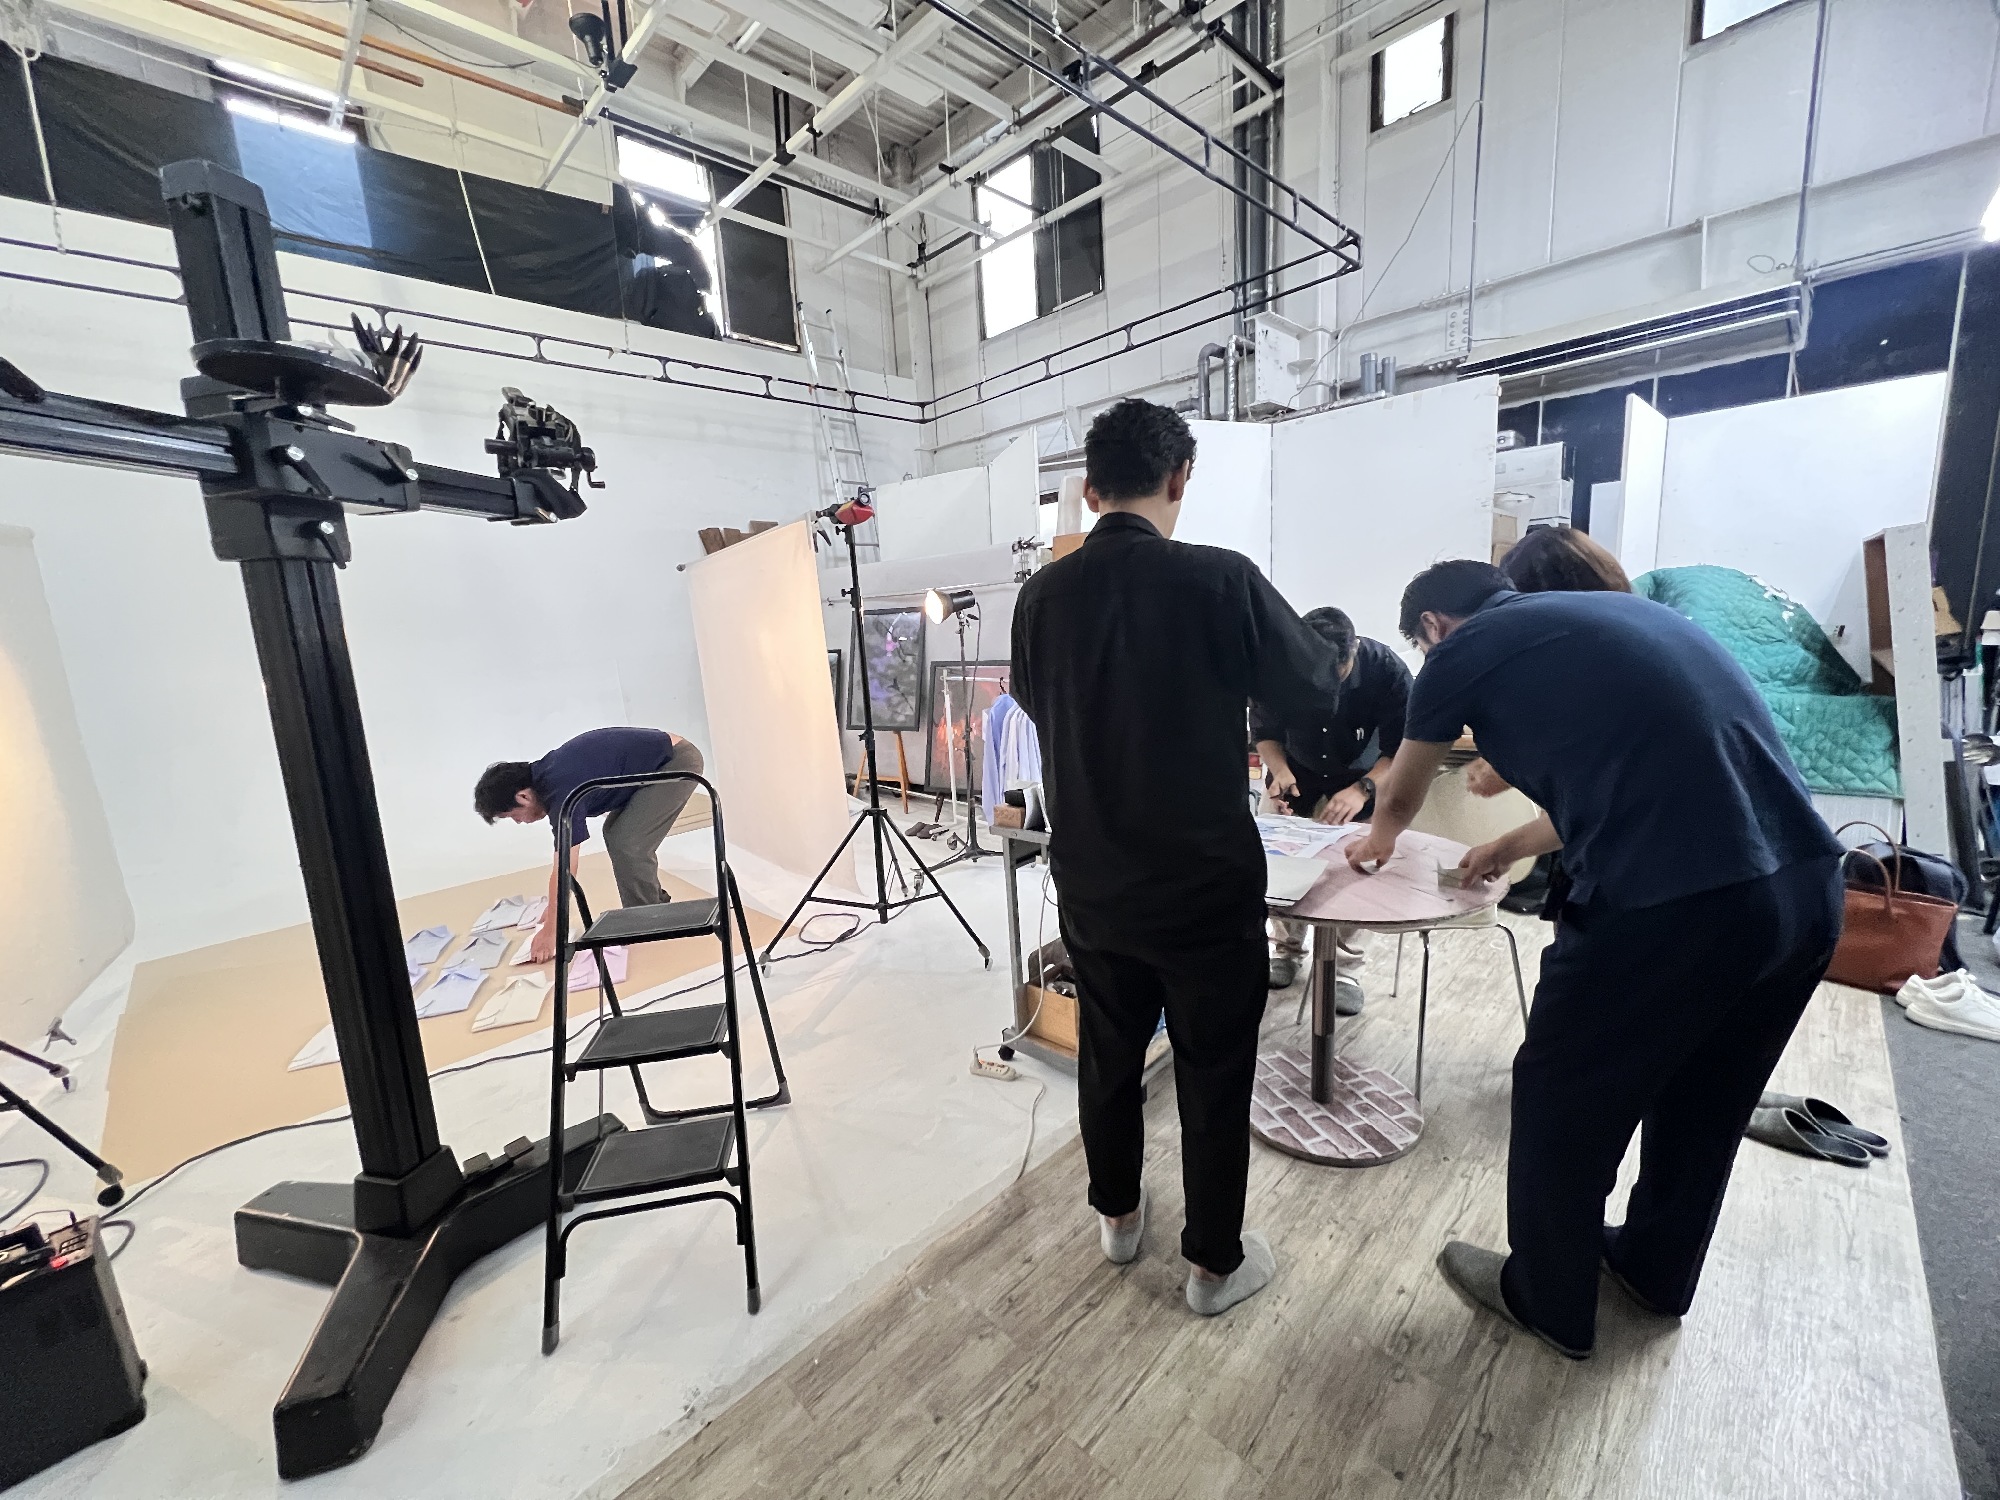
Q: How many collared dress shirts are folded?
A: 10